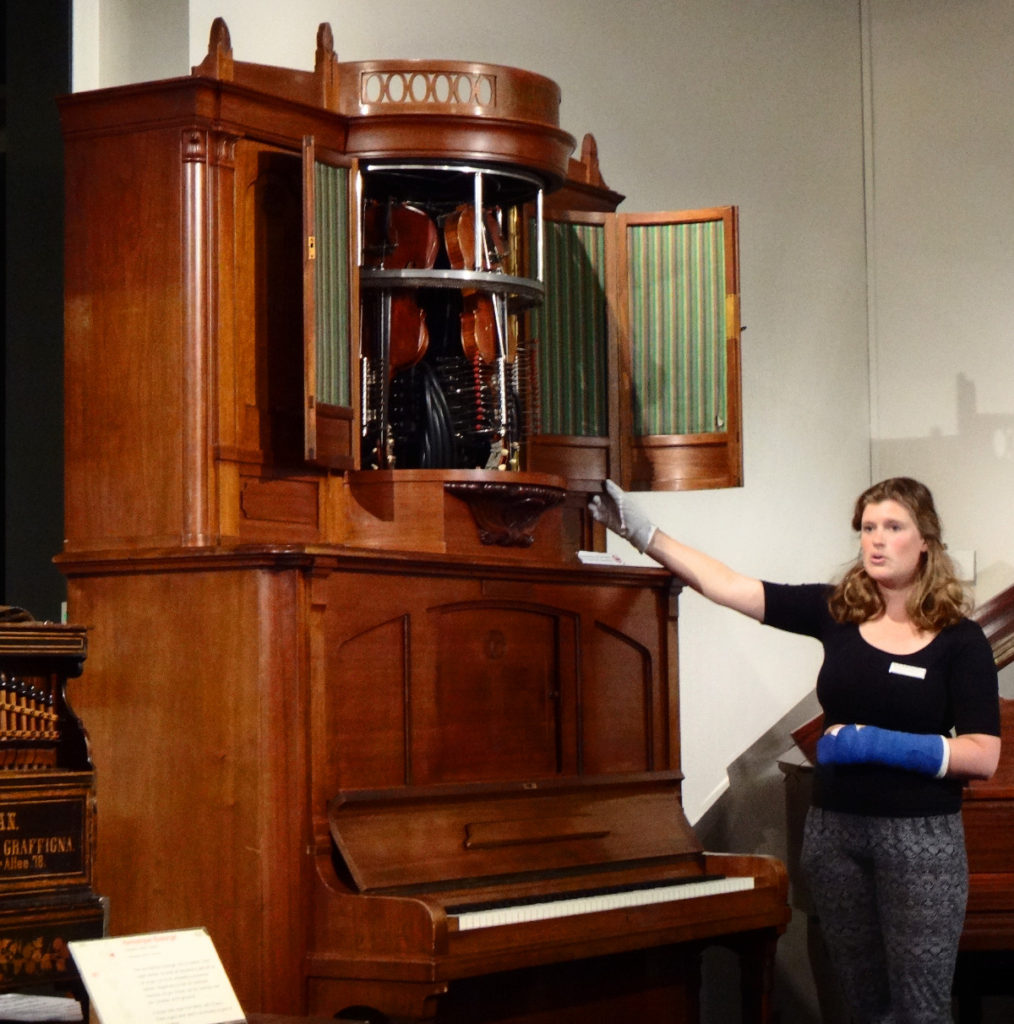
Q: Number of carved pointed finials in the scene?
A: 3